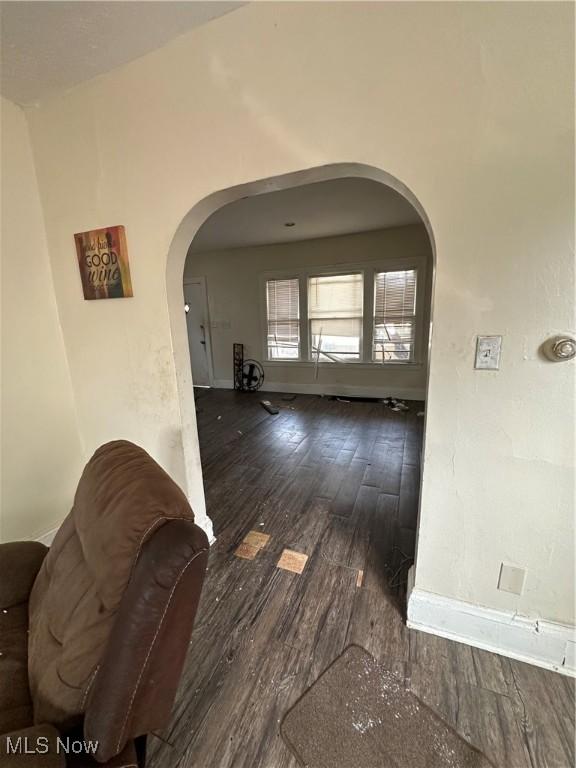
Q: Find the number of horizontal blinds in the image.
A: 3